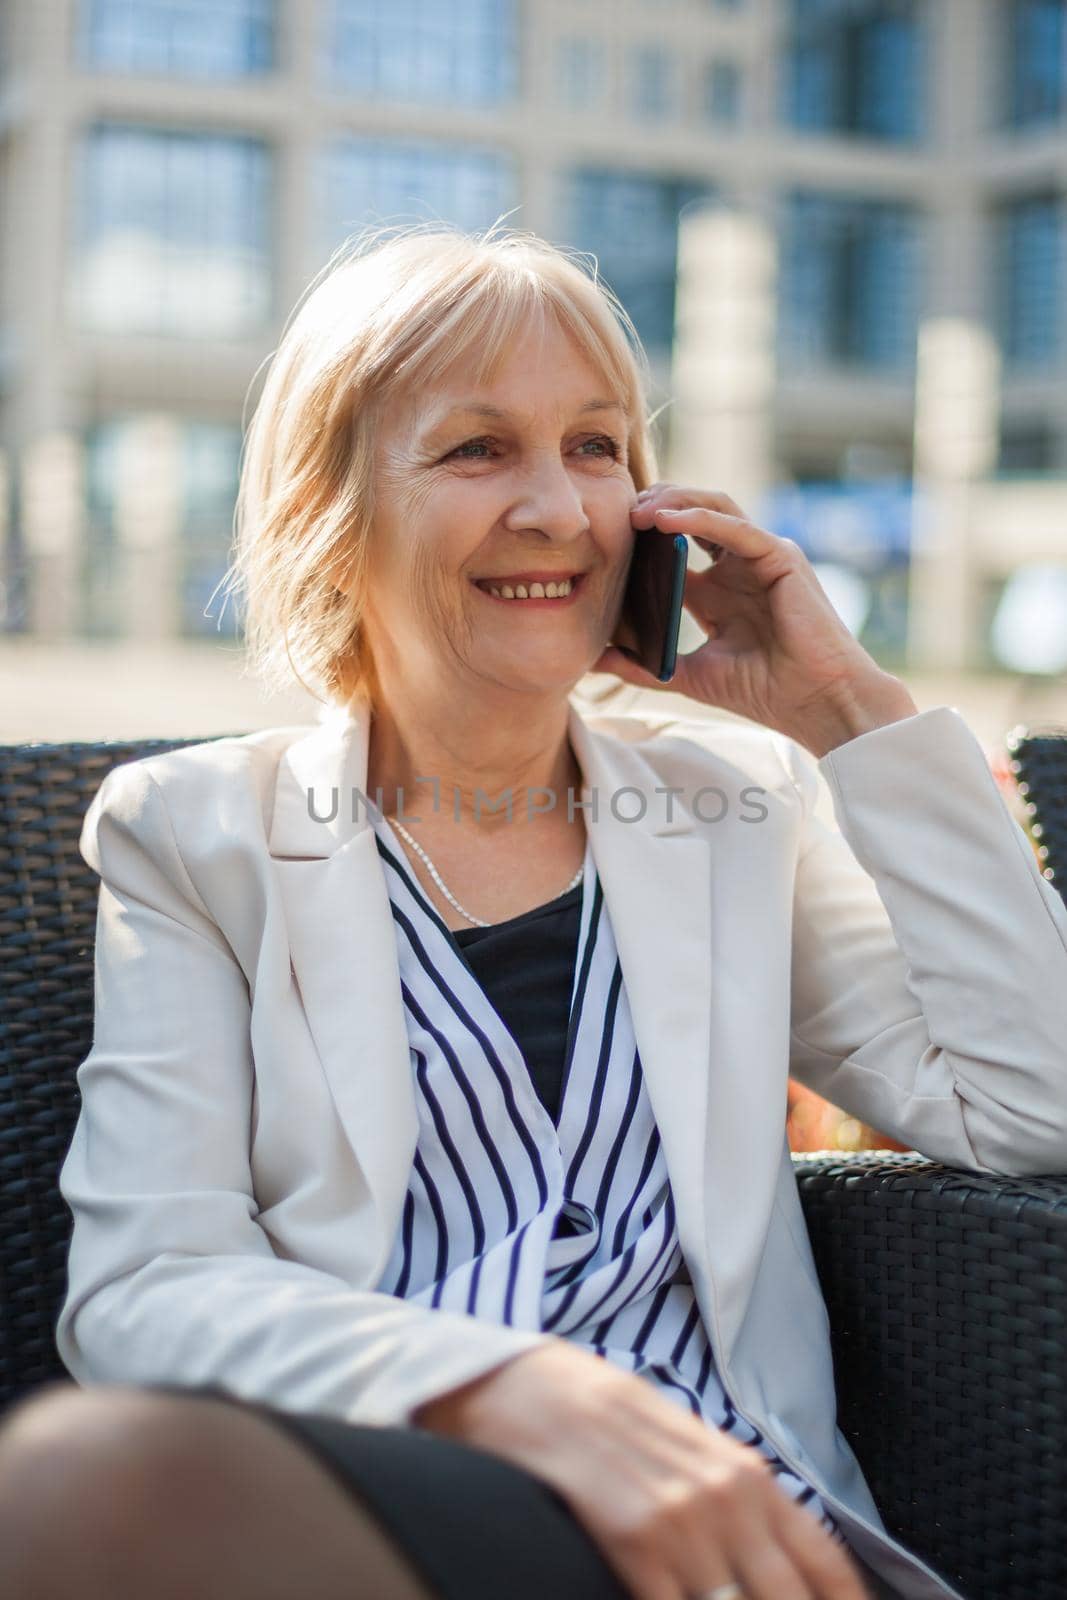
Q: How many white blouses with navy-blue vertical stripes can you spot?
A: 1